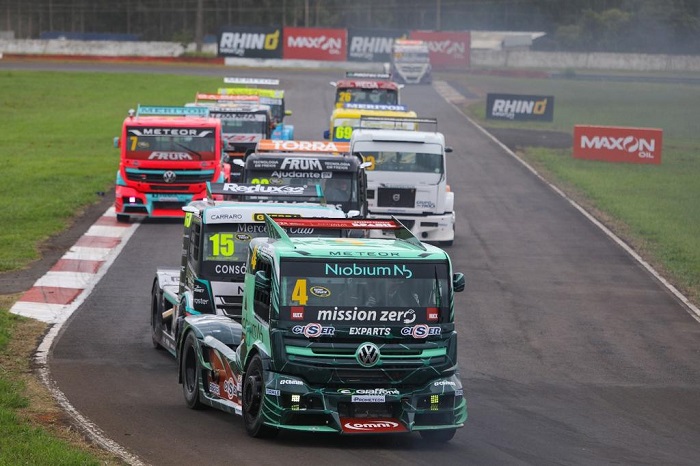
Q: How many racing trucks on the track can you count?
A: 10